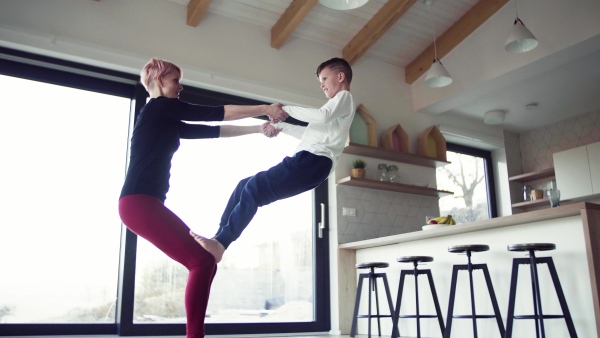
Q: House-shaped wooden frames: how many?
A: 3